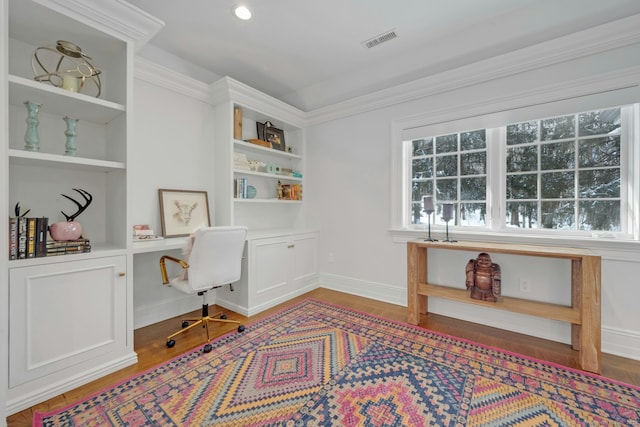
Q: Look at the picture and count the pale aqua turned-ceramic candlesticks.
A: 2